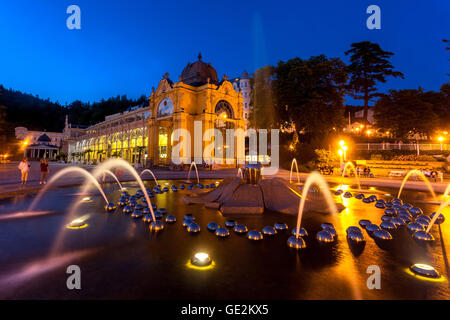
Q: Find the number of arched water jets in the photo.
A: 11